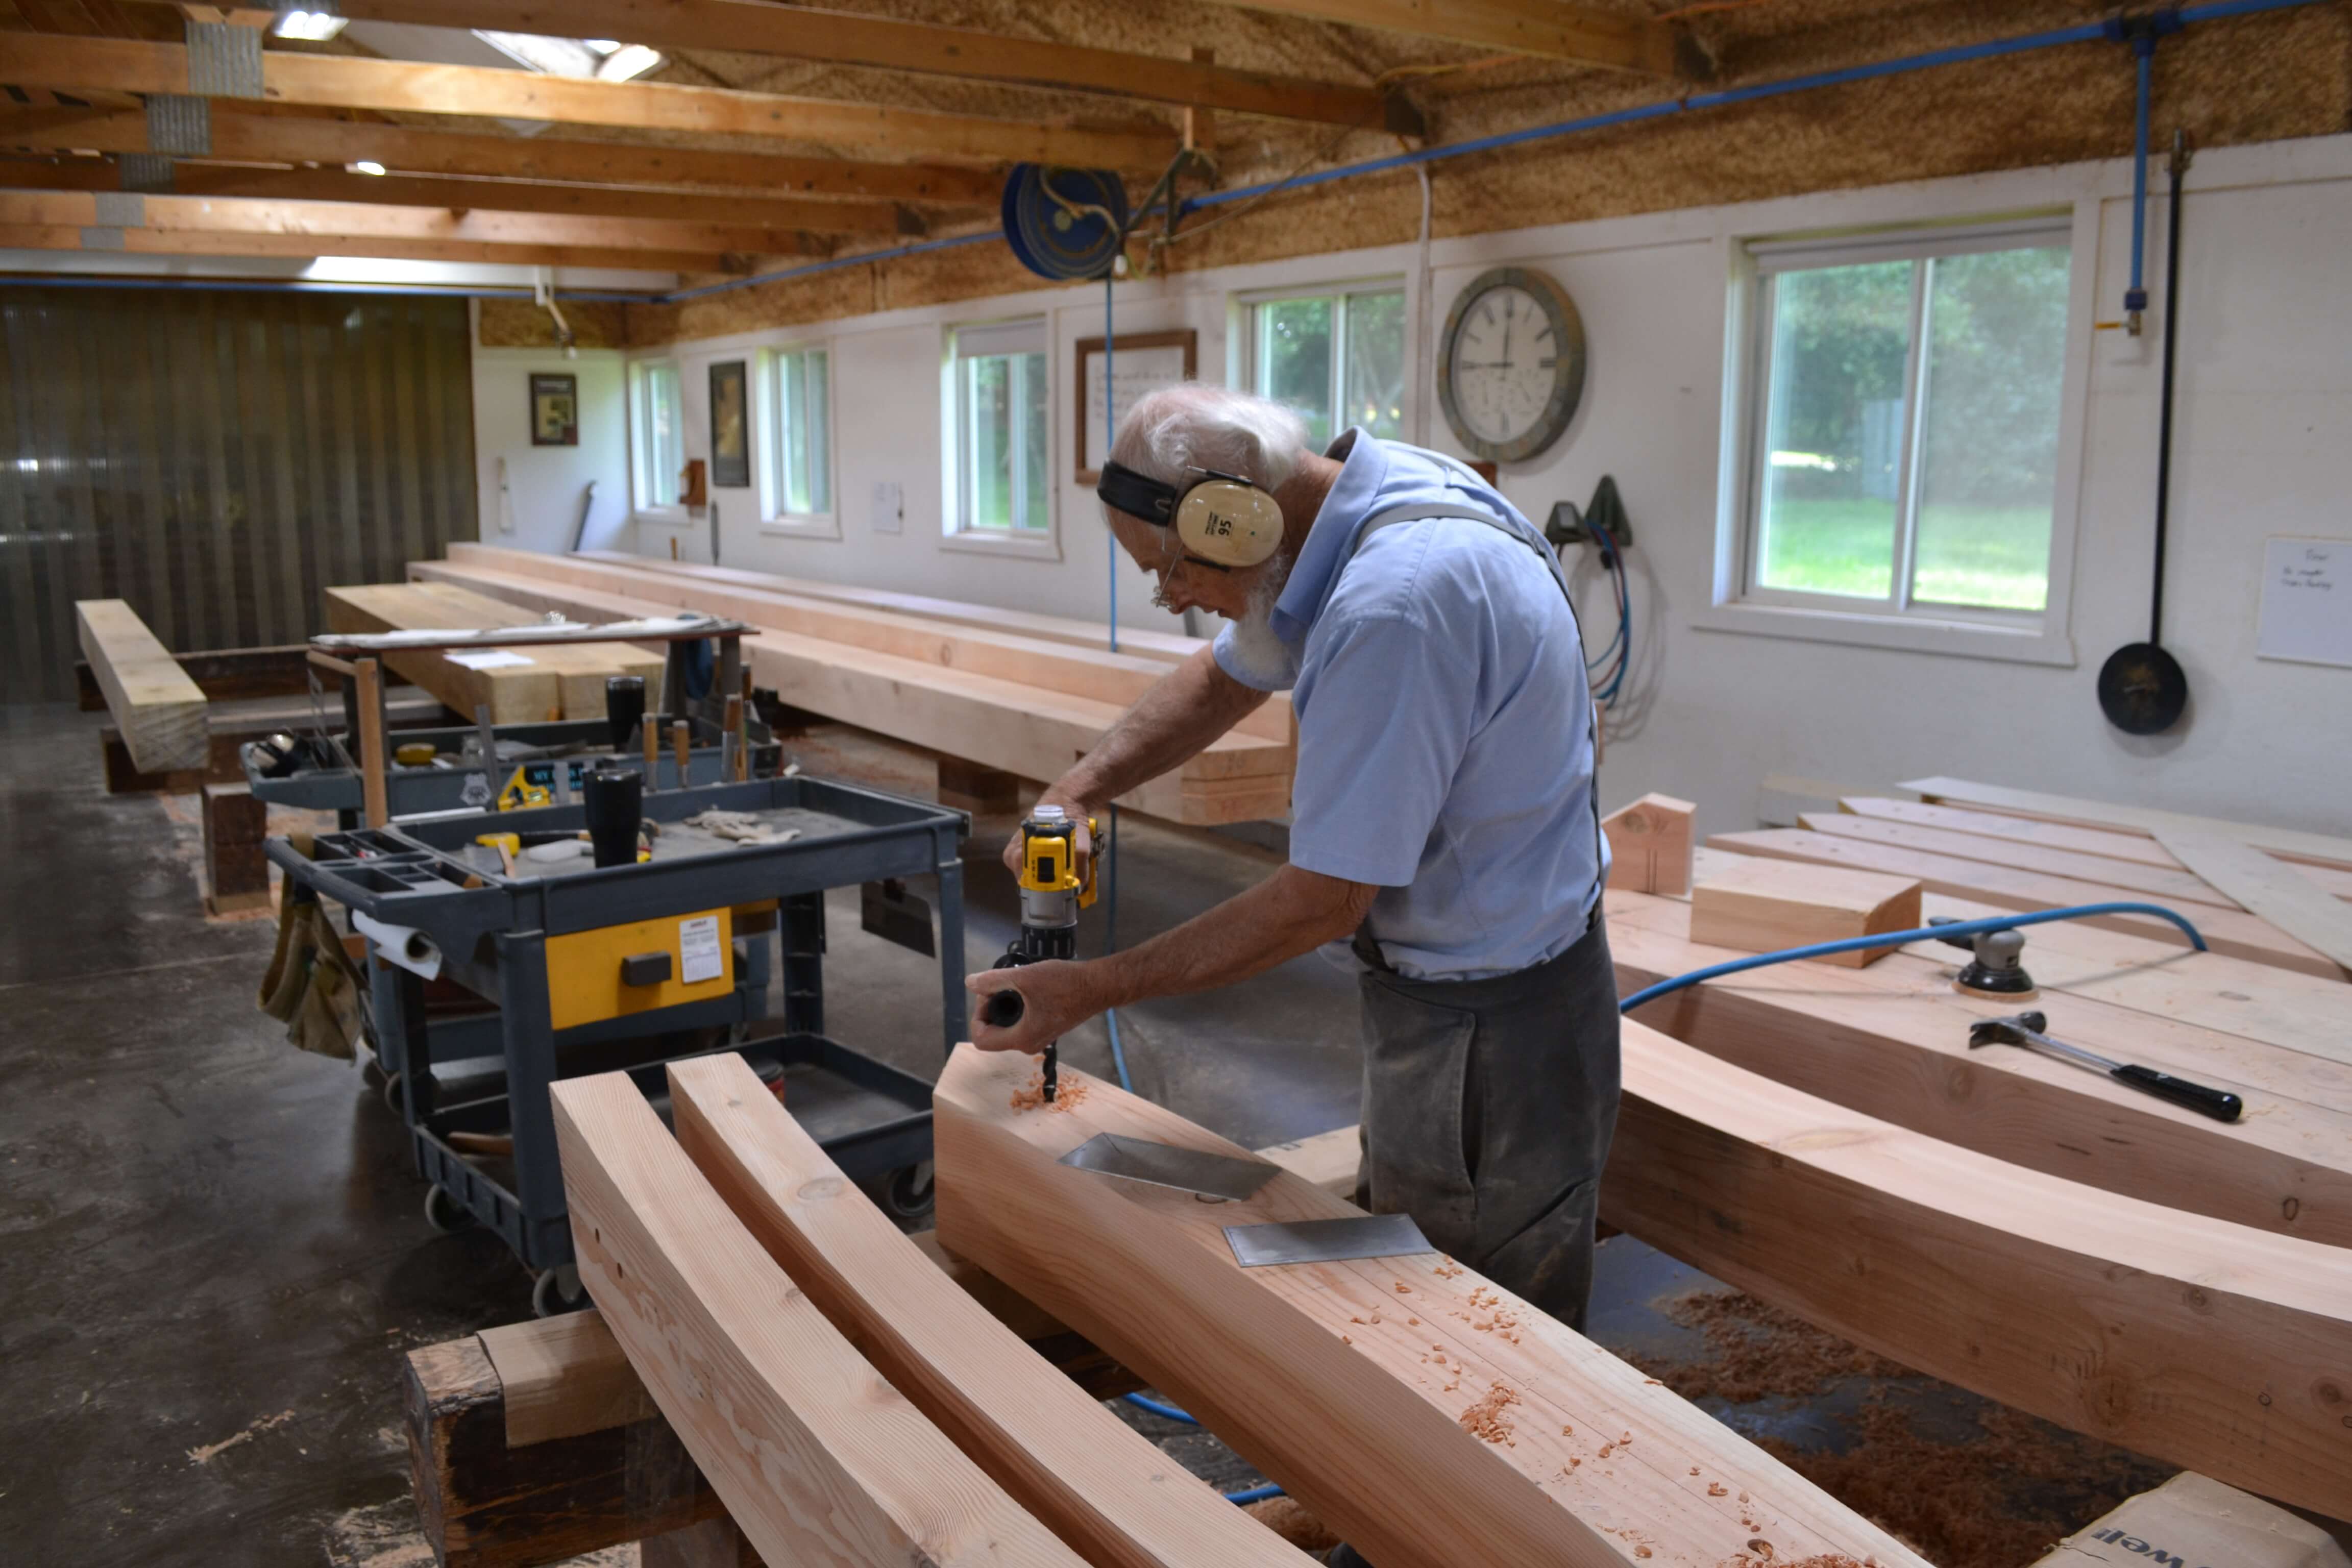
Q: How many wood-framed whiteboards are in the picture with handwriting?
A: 1